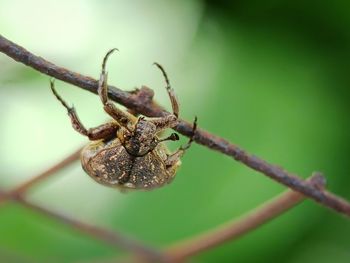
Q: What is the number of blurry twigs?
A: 3